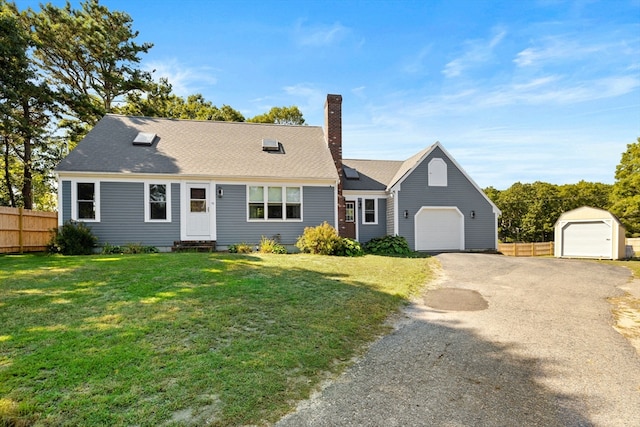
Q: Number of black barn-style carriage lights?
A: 4